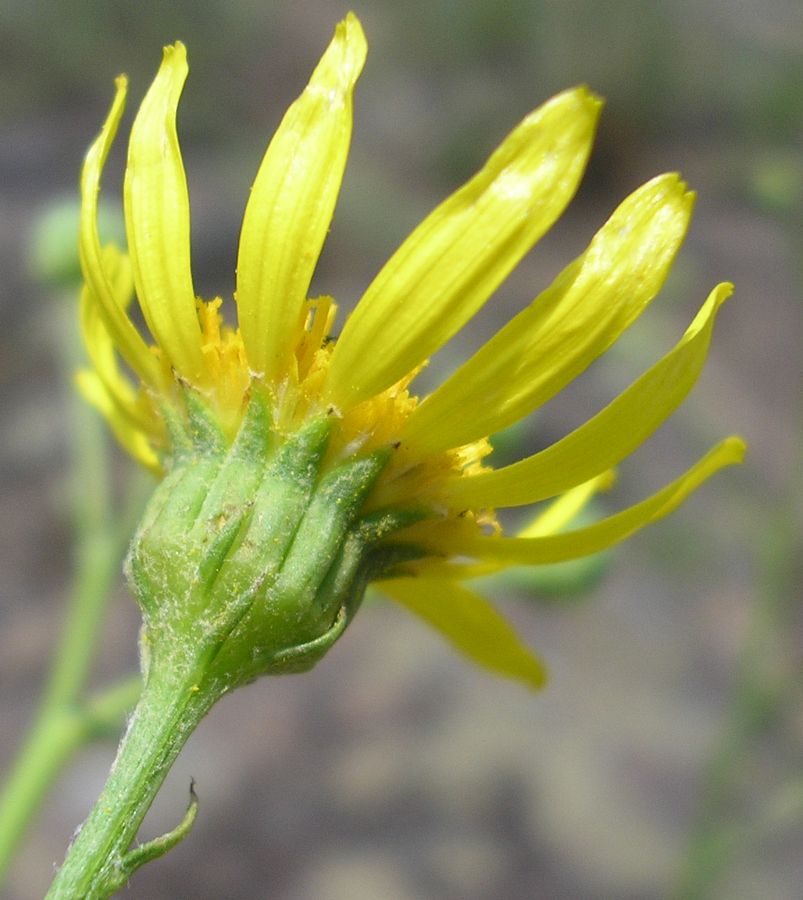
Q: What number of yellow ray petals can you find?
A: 11